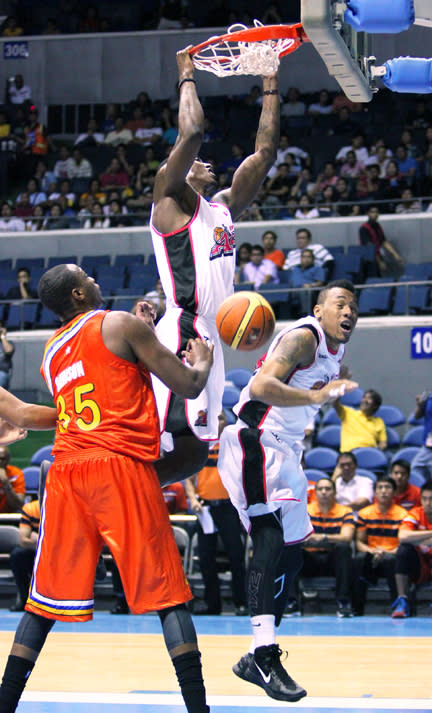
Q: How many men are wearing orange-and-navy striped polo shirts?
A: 4